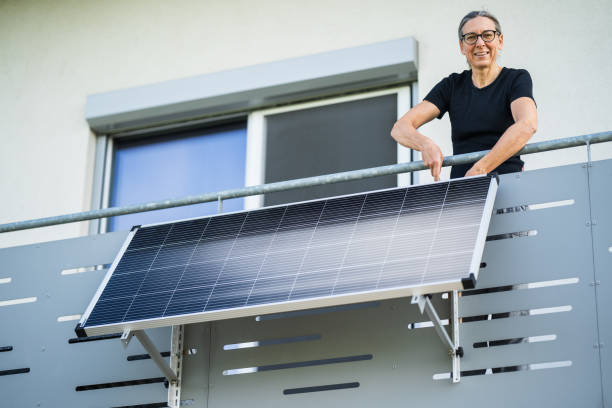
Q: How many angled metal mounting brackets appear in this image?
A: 2